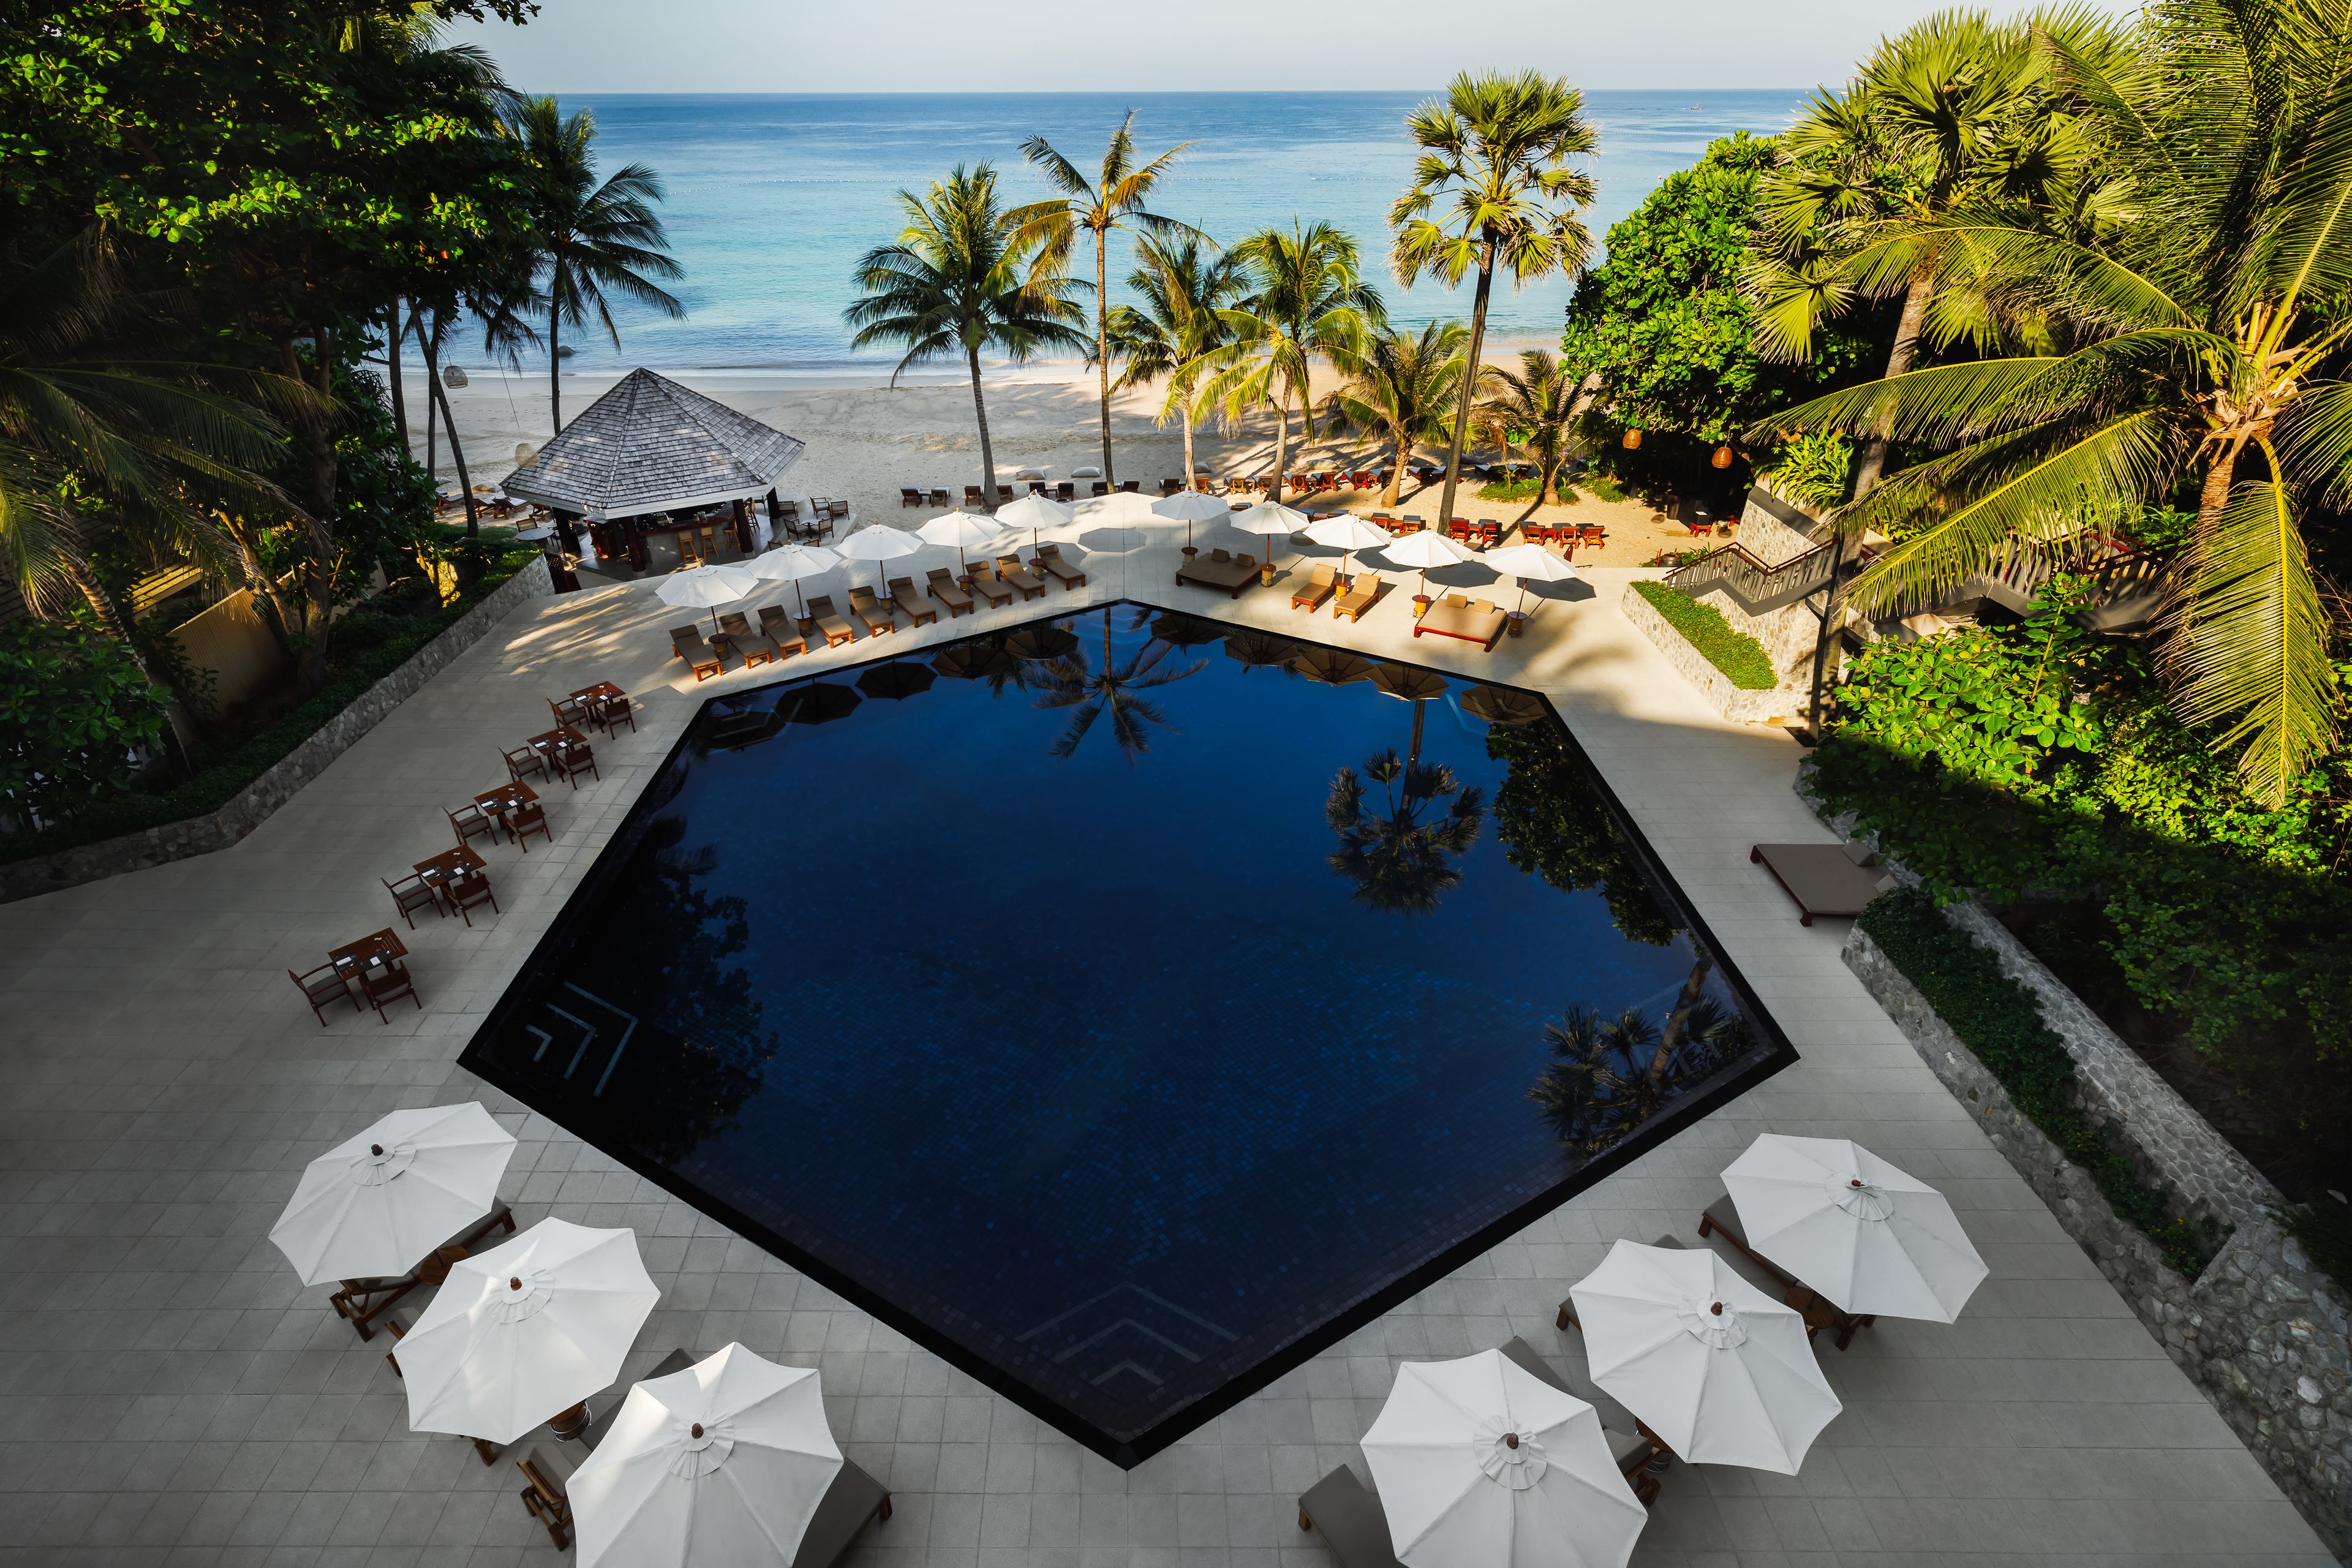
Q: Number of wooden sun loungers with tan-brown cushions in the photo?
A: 12